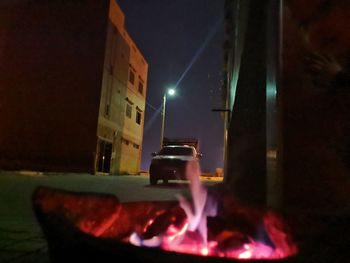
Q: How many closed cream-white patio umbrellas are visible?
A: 0